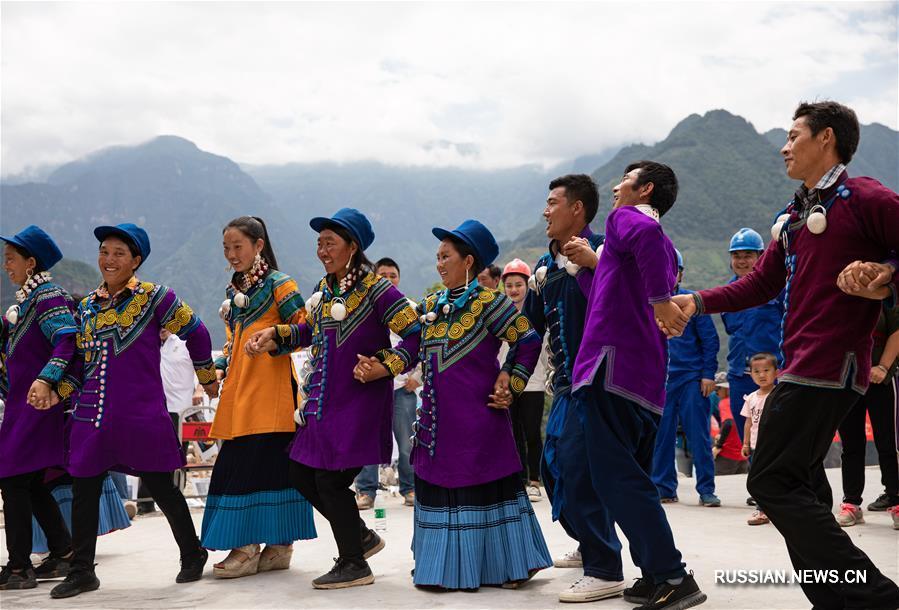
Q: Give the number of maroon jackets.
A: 1